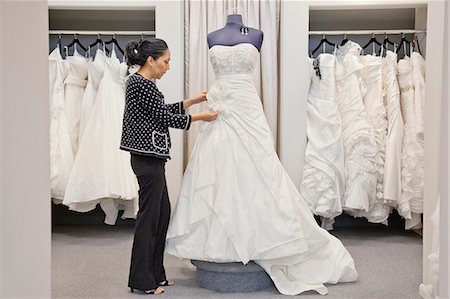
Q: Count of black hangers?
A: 11